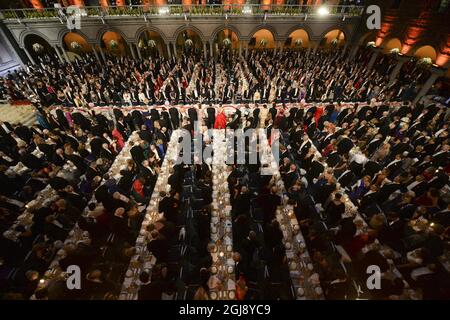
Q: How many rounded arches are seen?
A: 12